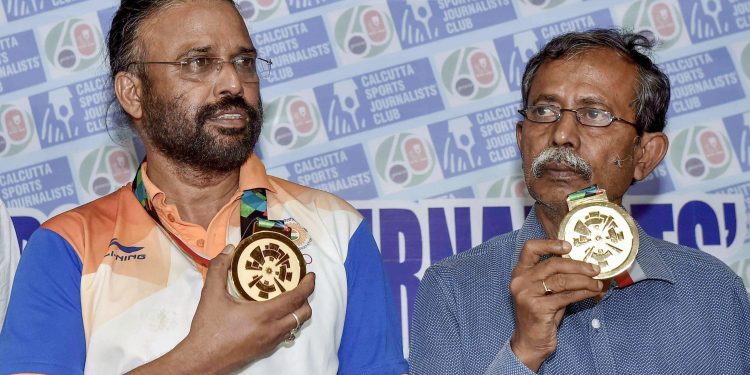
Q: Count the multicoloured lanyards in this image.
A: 2